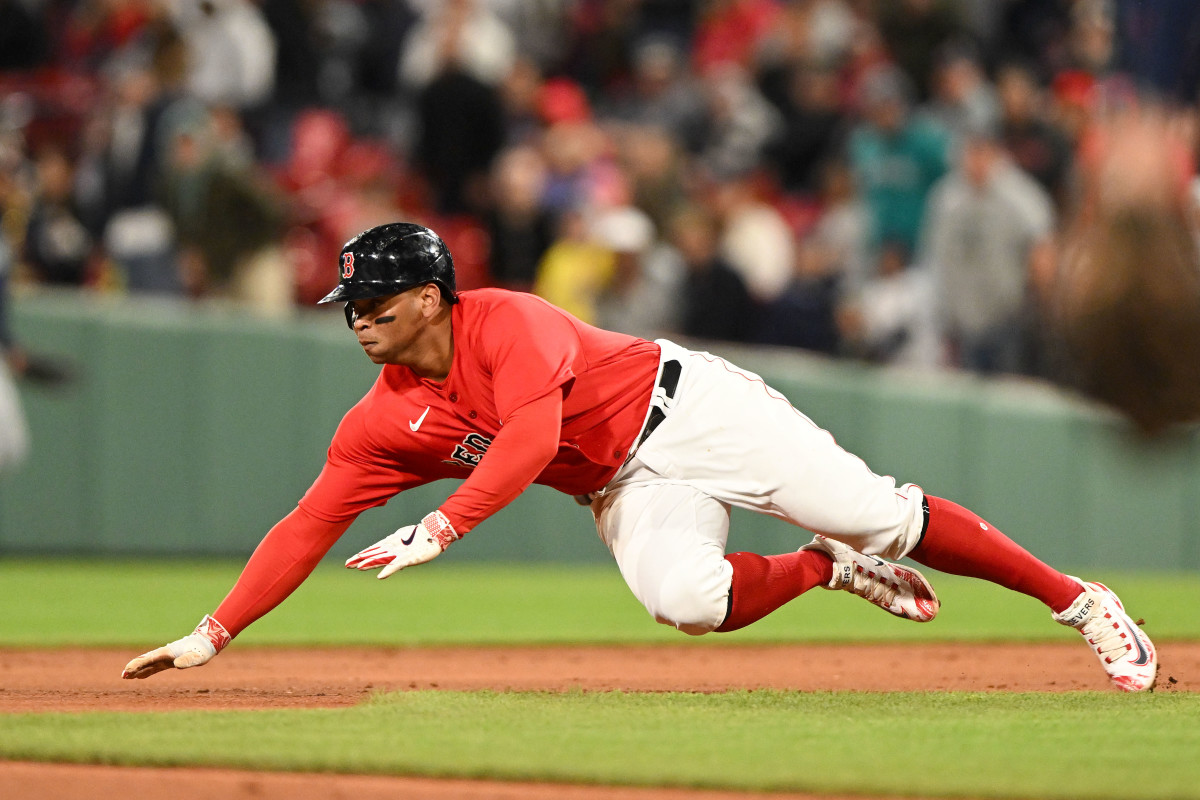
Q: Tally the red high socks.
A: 2